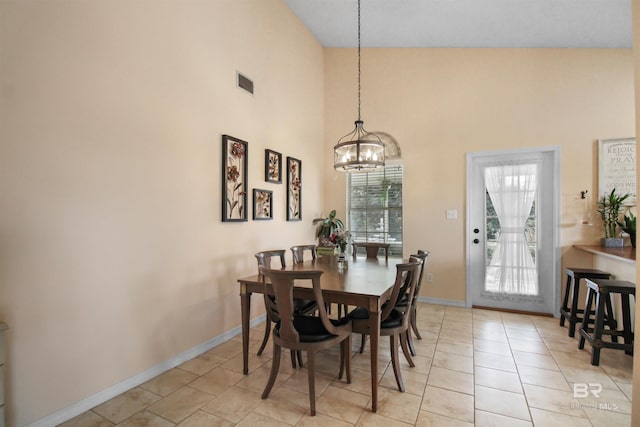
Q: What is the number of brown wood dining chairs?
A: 6